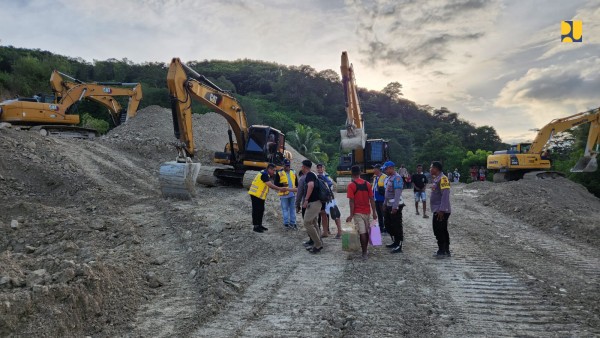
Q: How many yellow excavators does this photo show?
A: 5